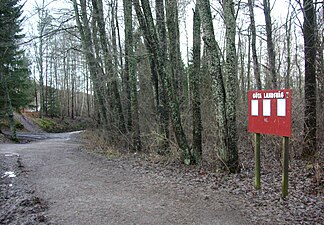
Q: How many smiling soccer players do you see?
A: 0